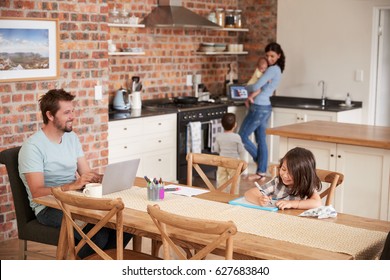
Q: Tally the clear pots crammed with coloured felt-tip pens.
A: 1